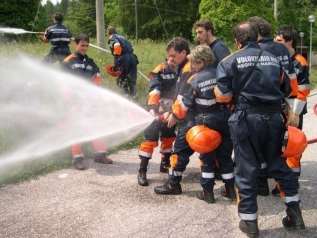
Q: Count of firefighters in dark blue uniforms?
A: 9